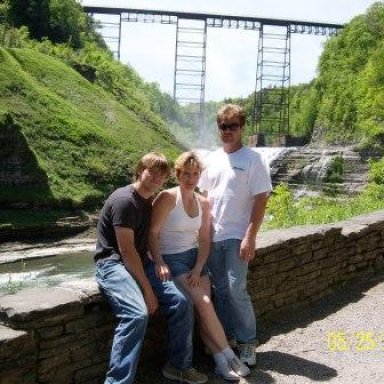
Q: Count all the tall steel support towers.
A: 3